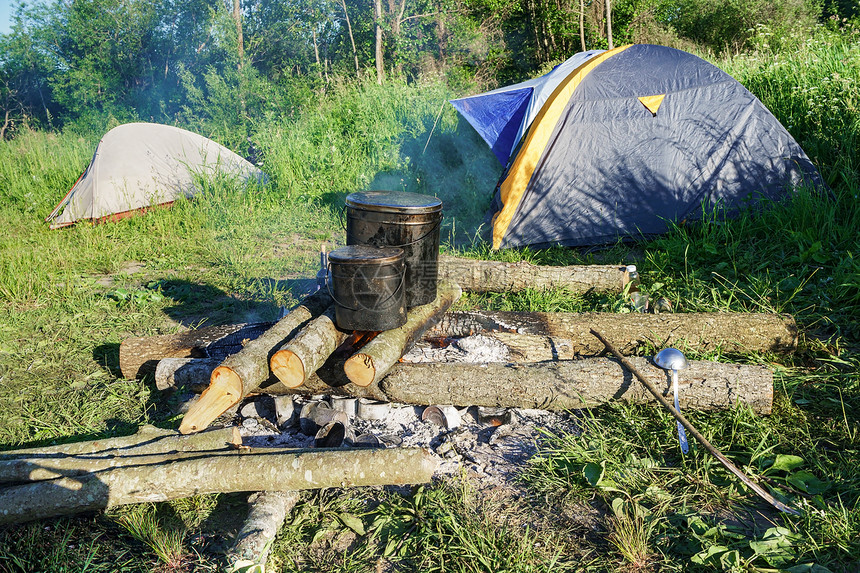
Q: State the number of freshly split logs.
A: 3